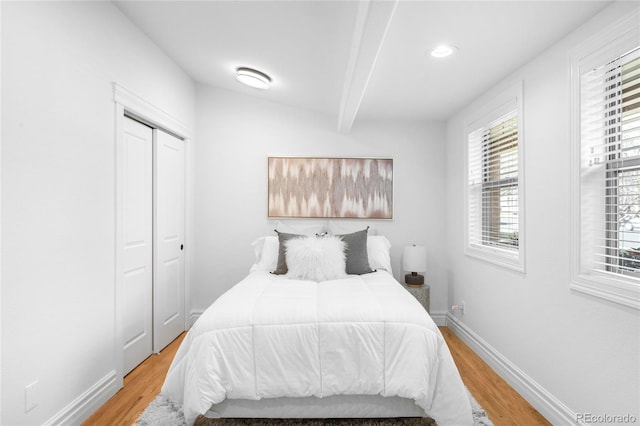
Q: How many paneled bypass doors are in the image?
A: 2